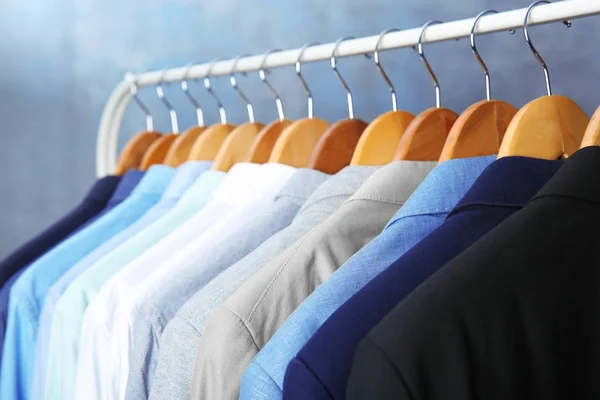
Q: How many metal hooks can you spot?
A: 12